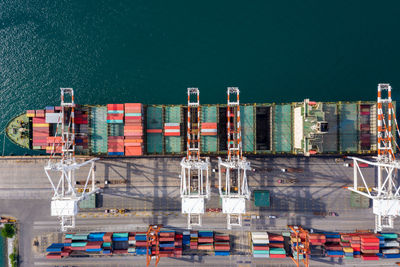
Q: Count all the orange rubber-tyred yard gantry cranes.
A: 2